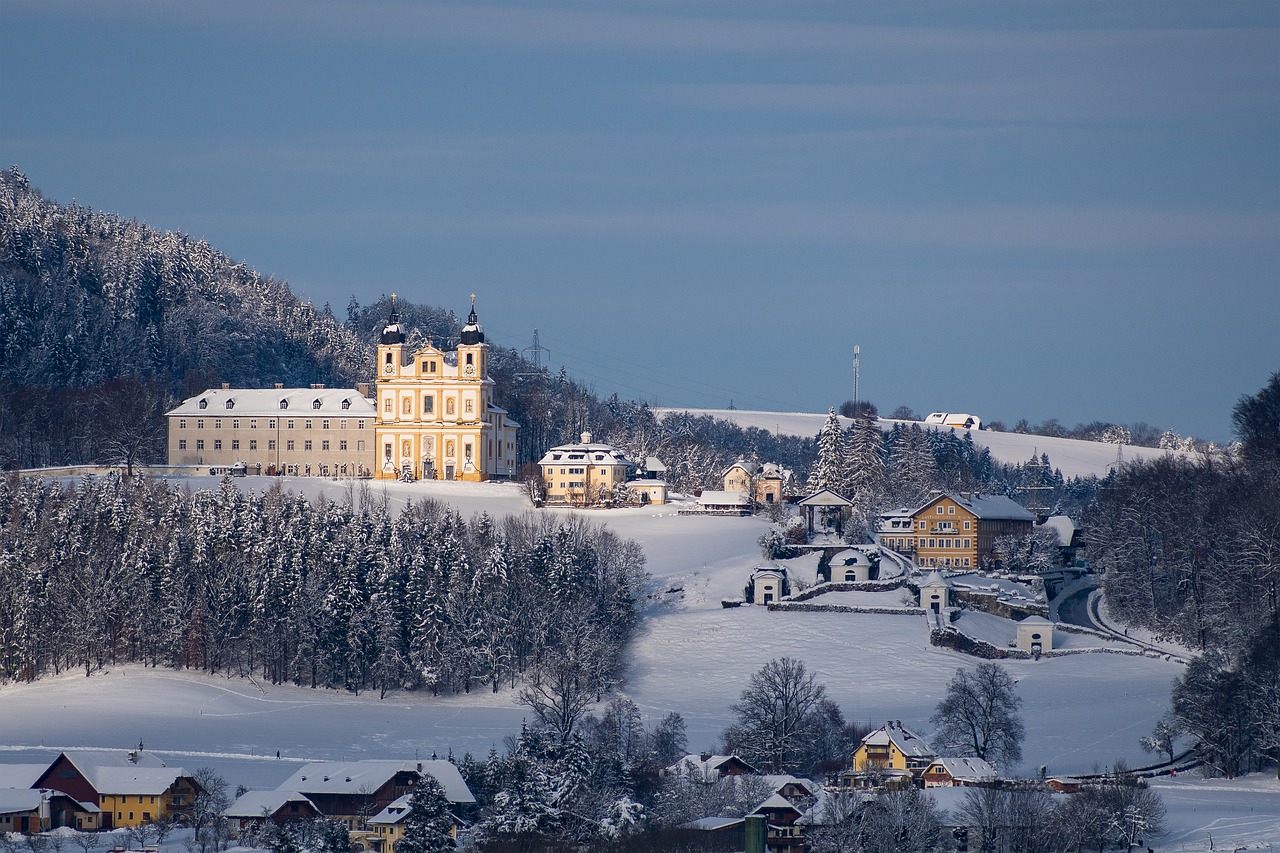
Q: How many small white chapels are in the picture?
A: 4